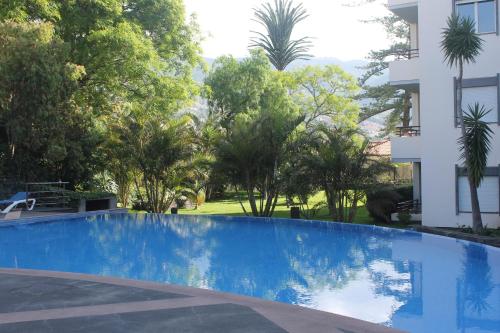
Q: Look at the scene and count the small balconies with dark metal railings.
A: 3